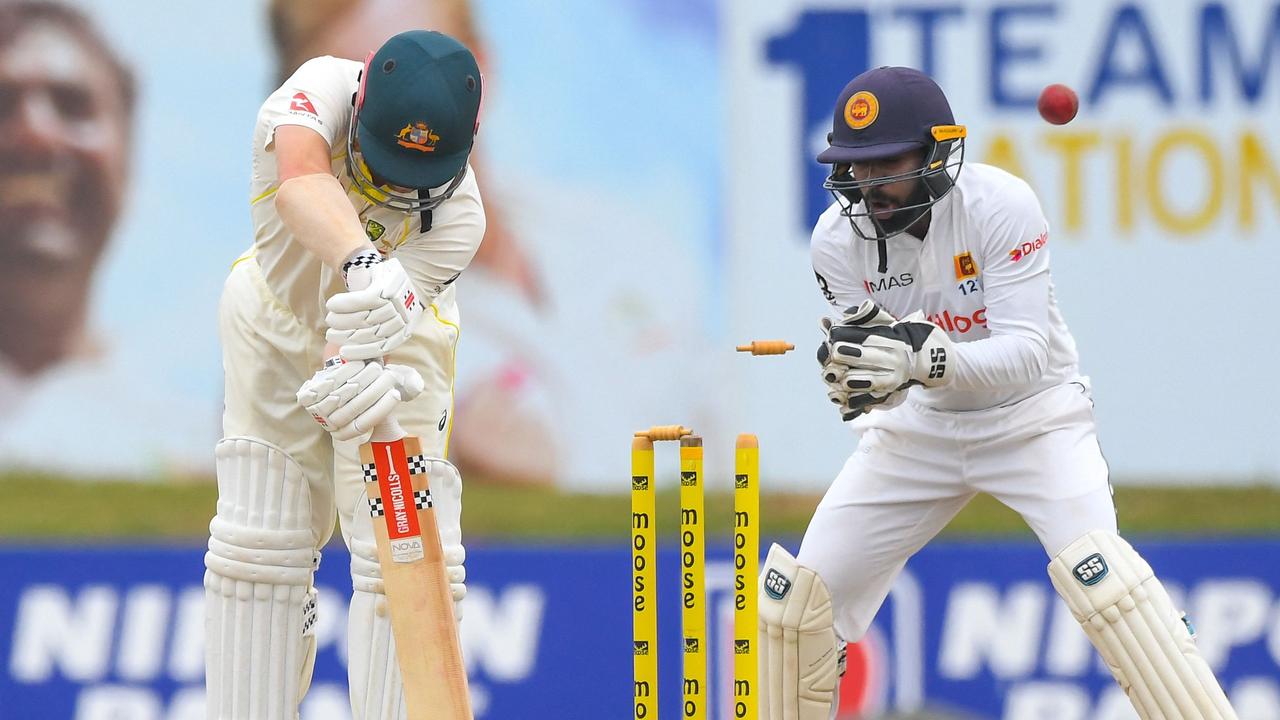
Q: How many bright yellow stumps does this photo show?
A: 3